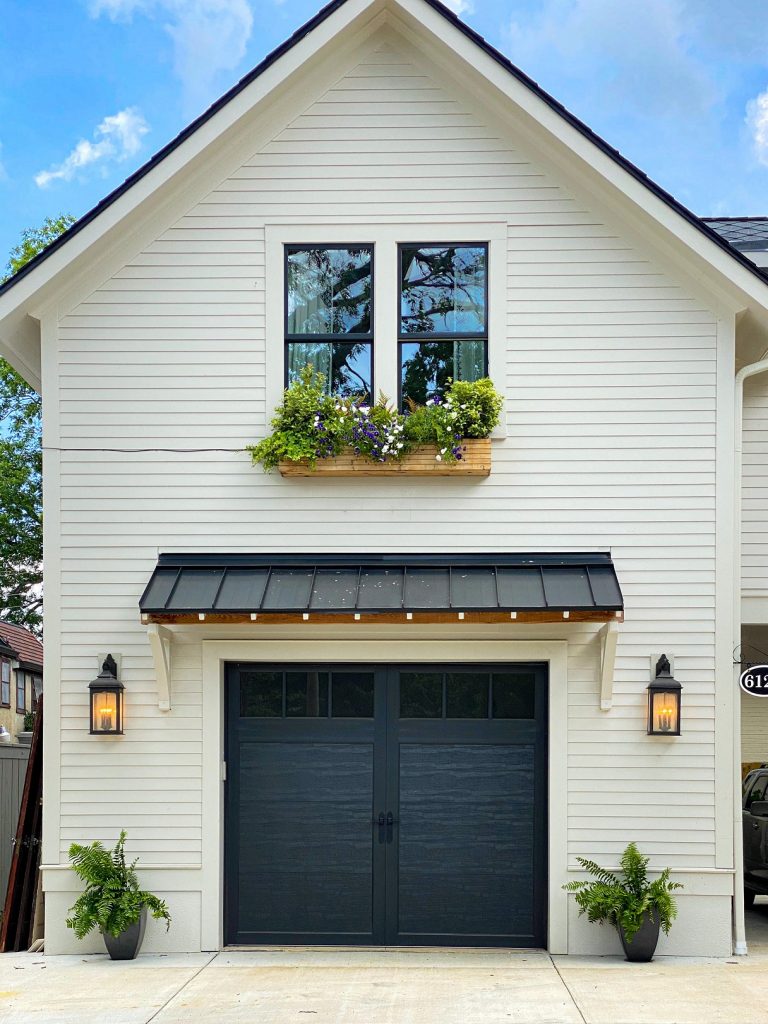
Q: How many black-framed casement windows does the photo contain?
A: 2